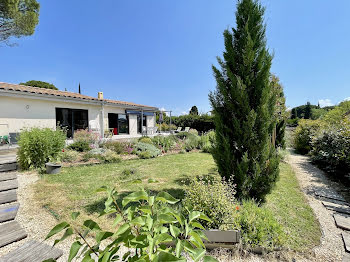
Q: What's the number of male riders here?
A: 0